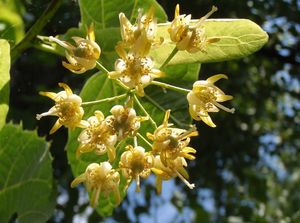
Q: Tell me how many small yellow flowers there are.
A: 12